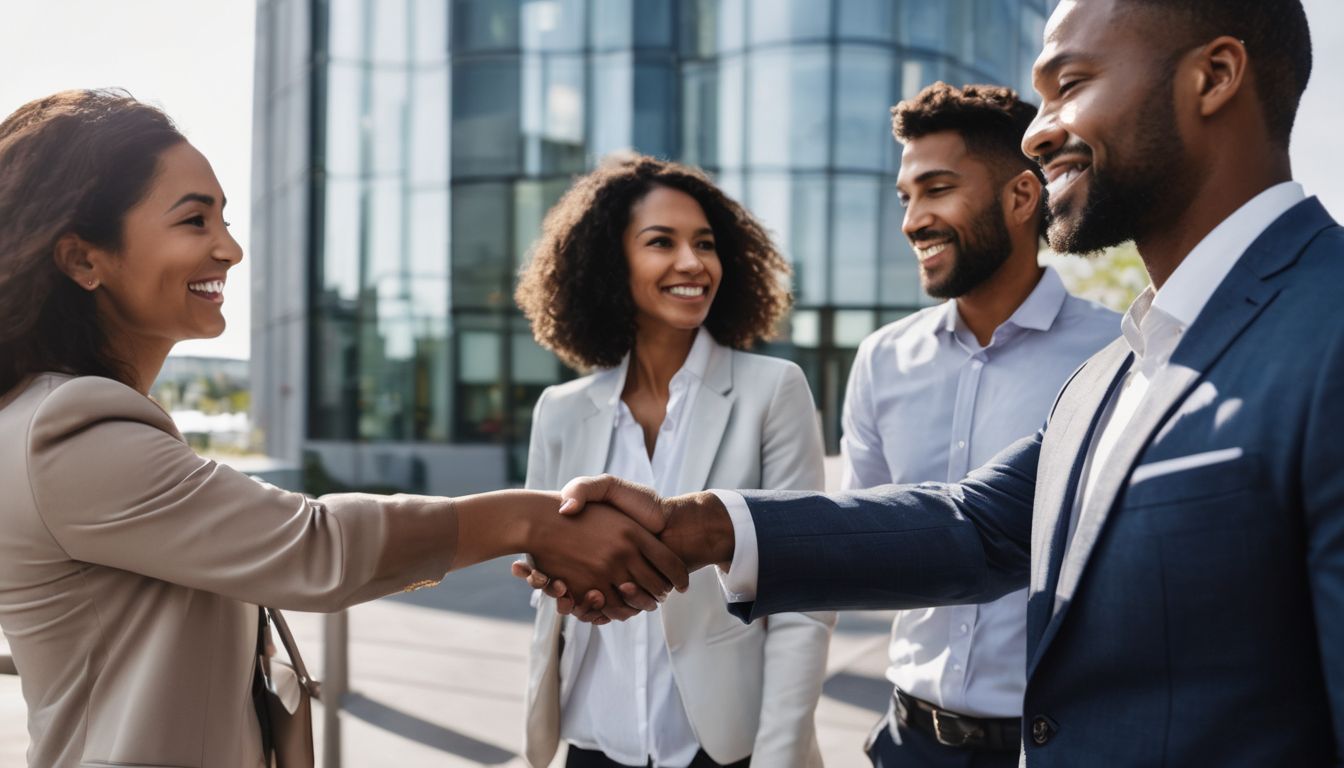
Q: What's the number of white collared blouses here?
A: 1